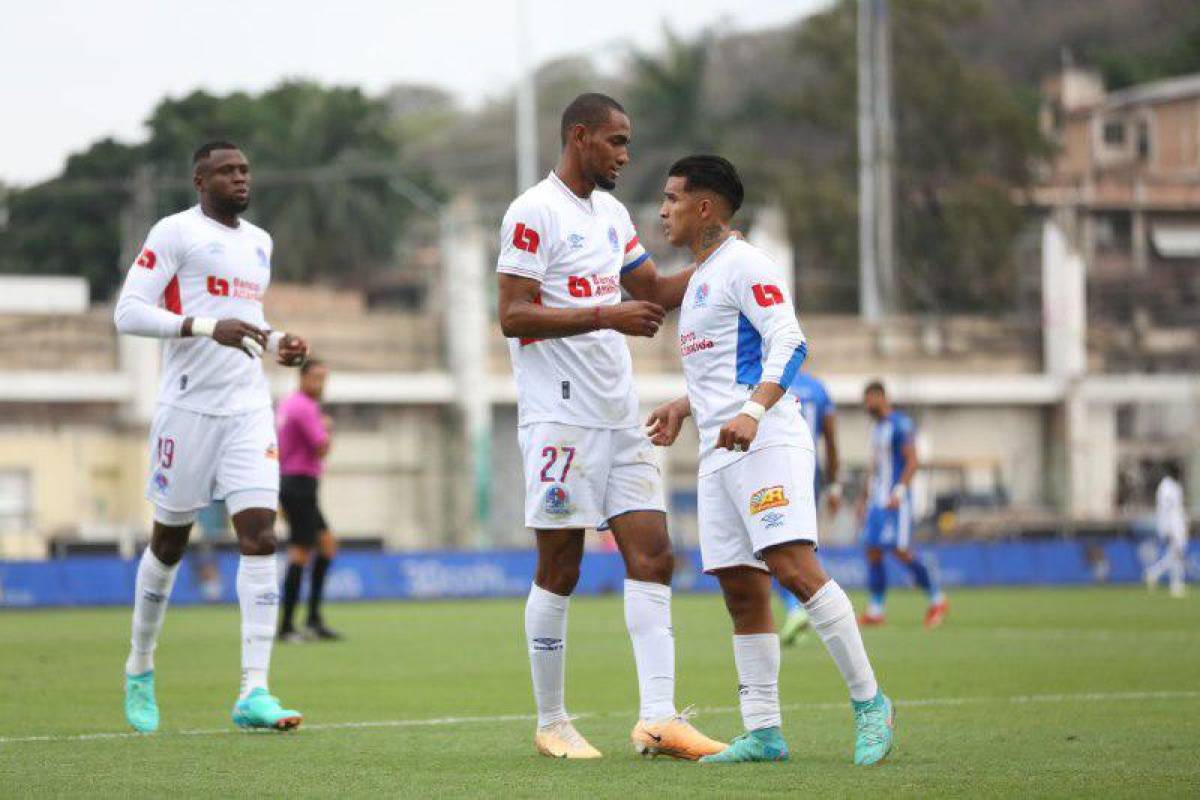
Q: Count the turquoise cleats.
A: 4